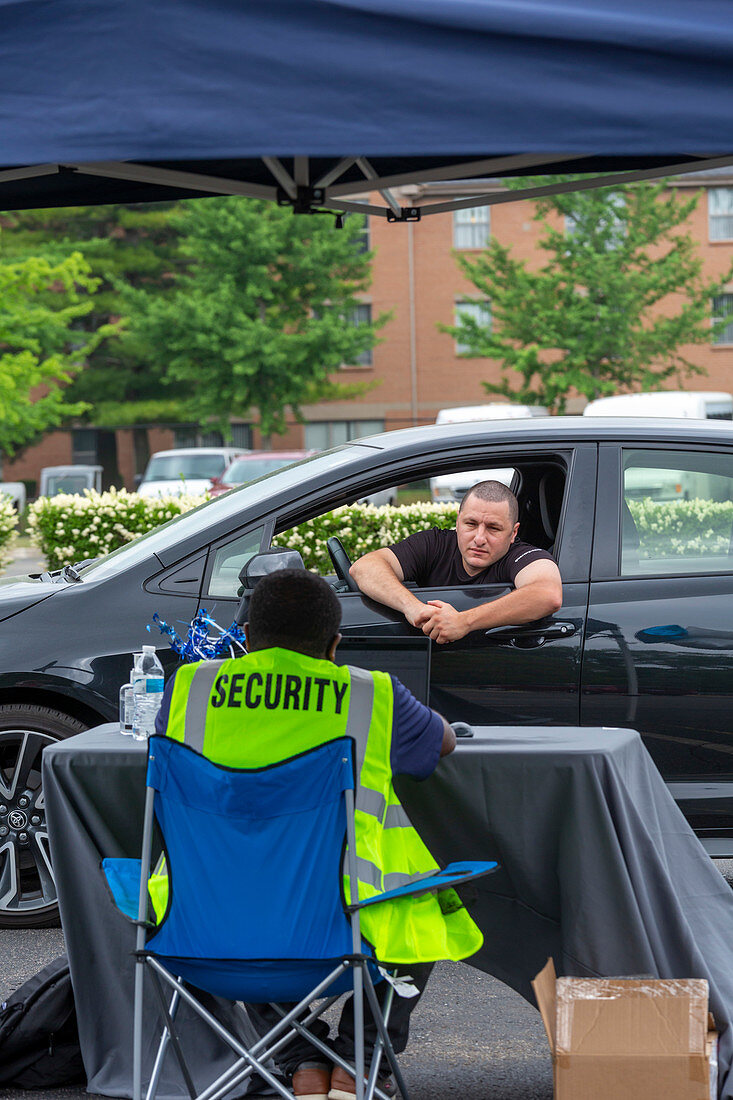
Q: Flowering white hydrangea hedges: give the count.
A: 2